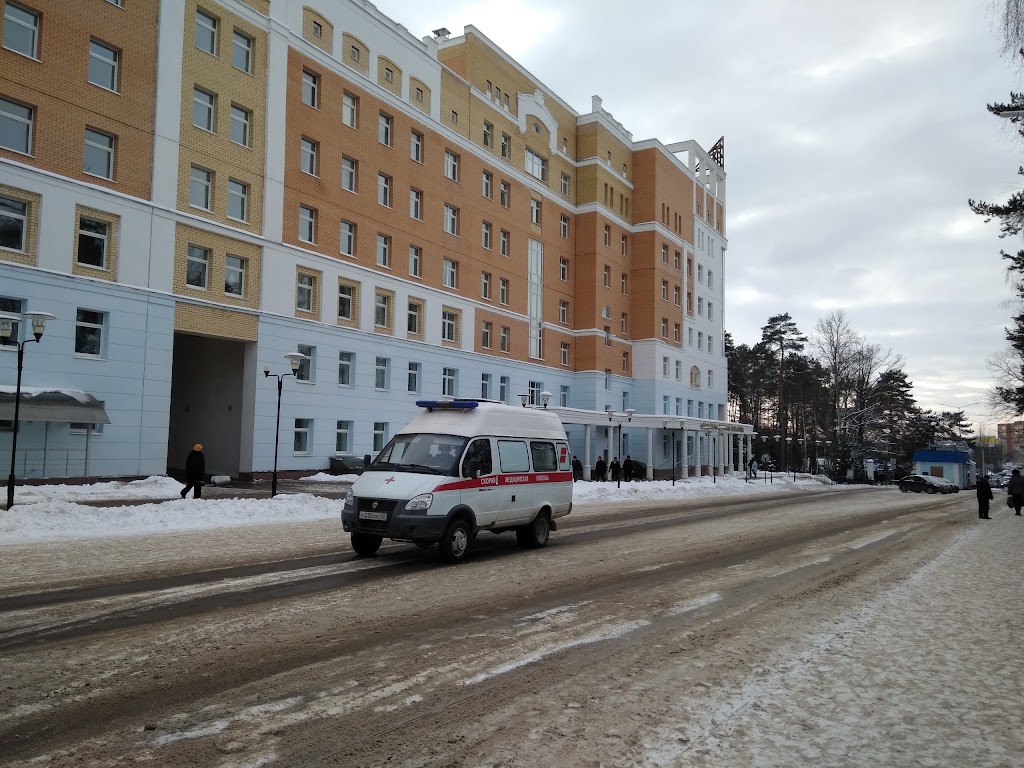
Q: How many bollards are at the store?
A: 0